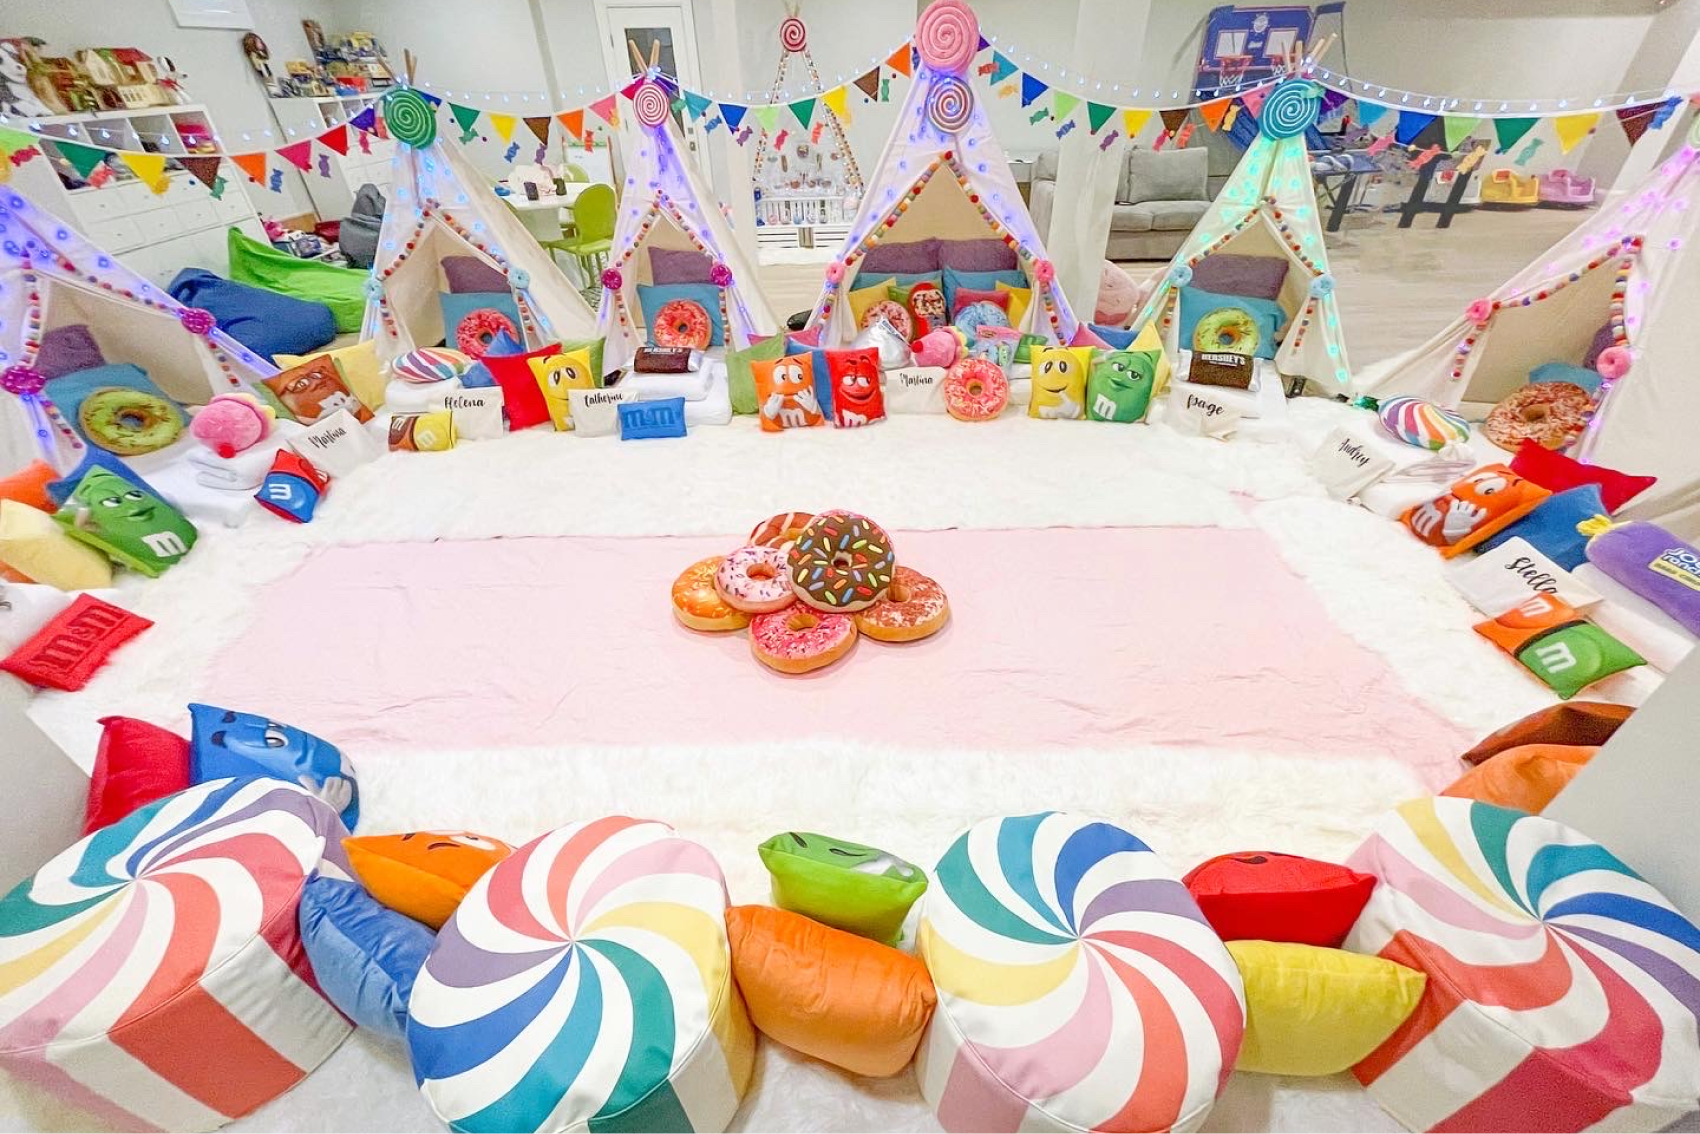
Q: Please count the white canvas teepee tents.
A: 6